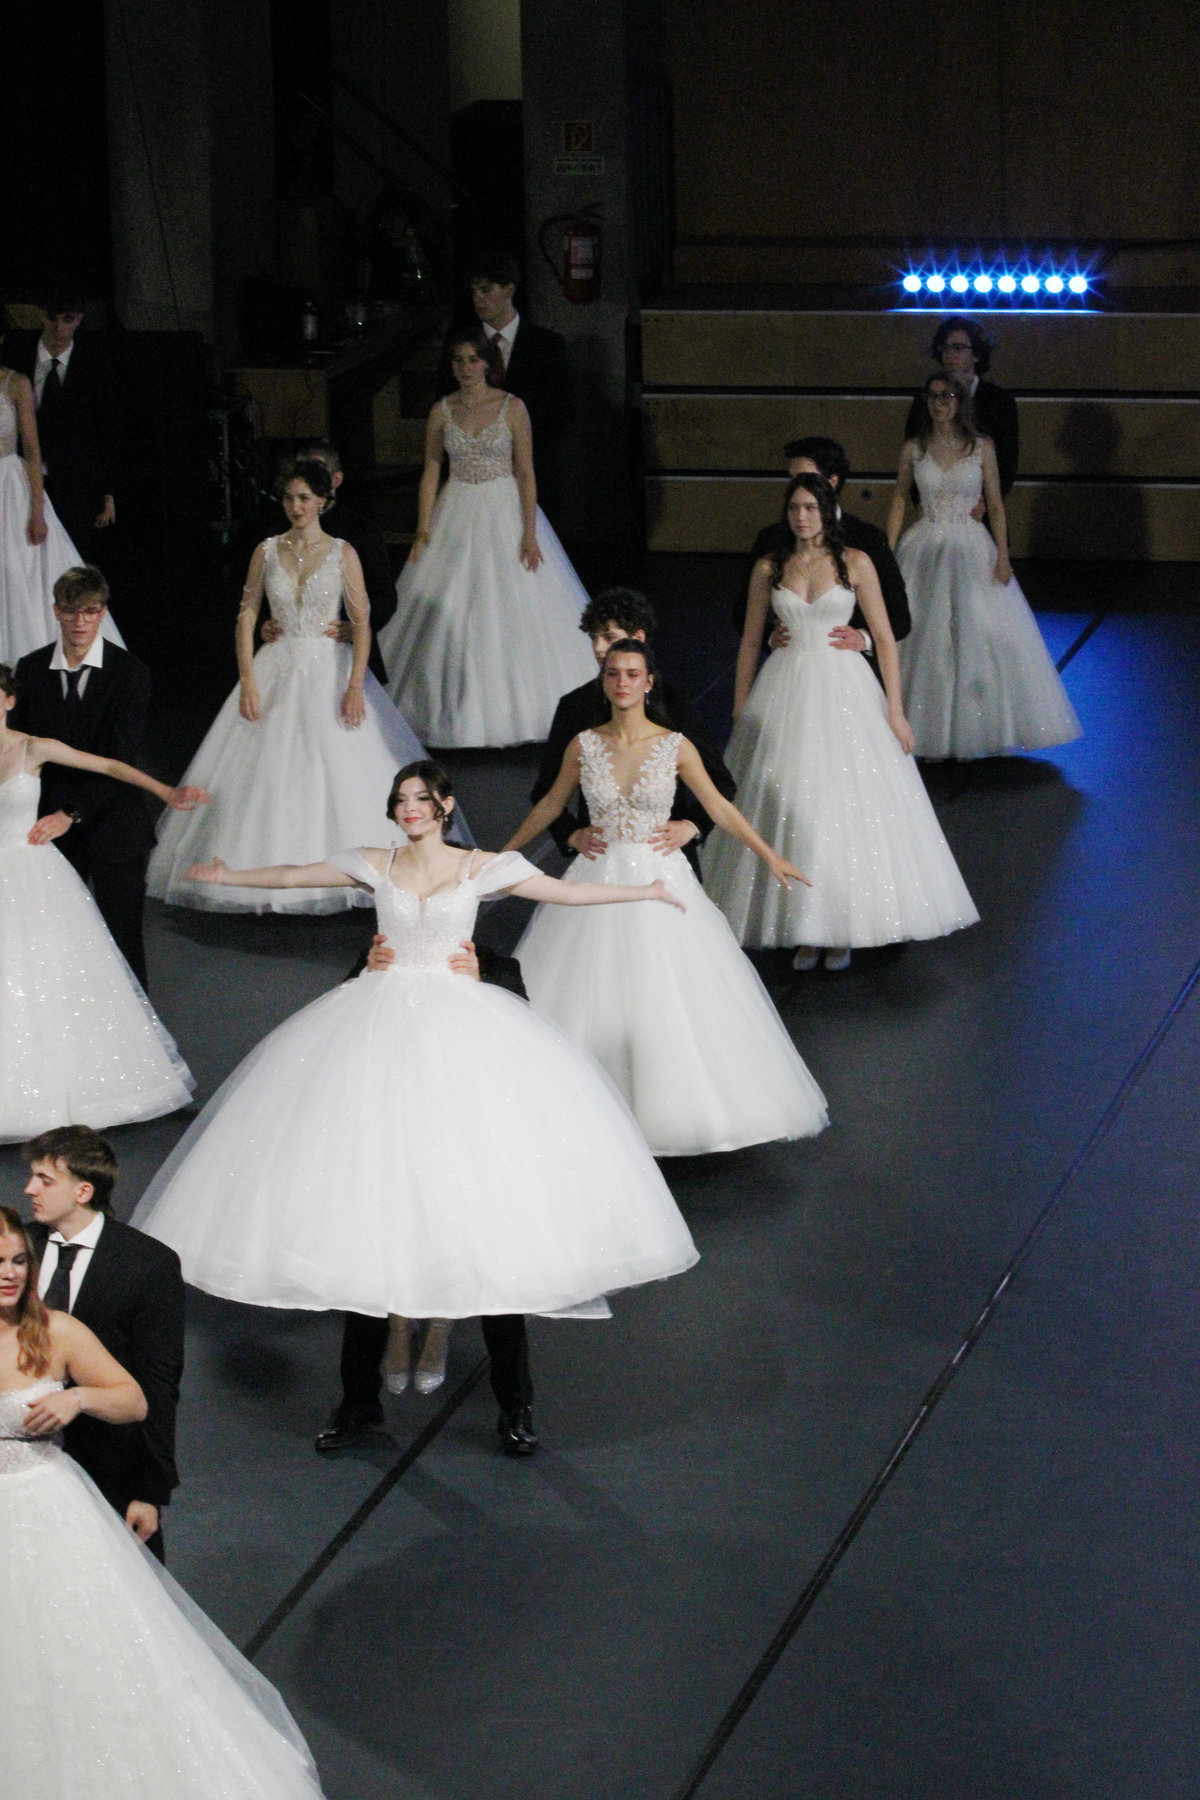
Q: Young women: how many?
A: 9